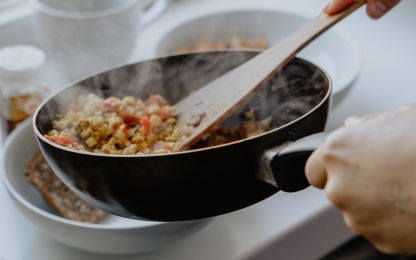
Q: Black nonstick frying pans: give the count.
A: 1